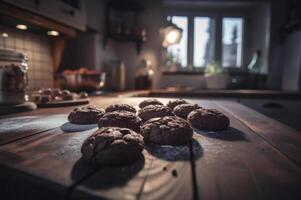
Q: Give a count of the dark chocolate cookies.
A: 10